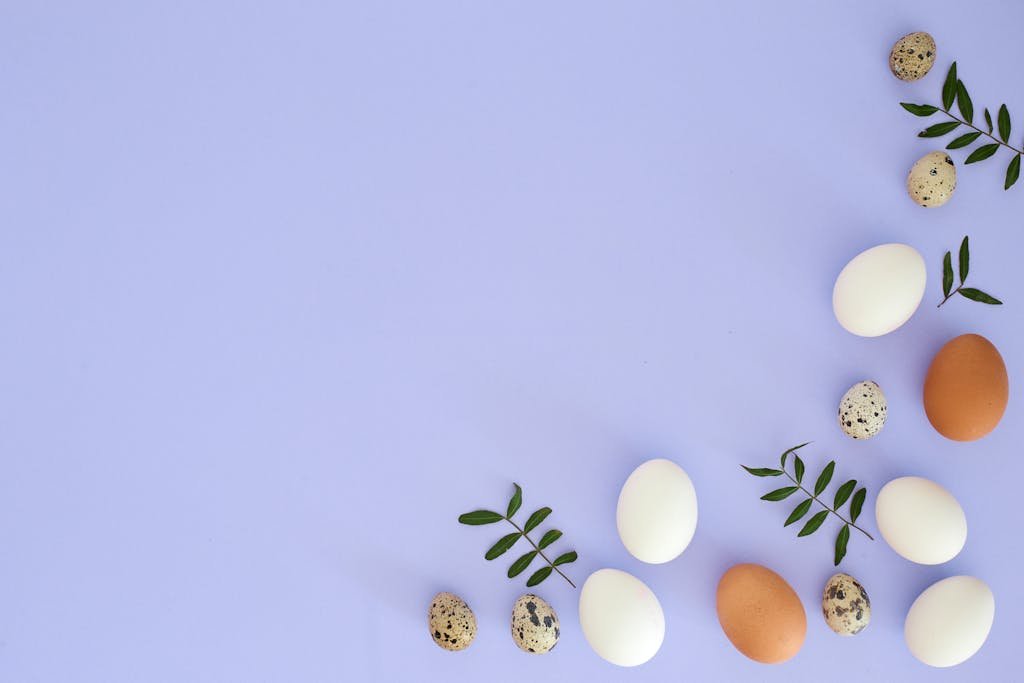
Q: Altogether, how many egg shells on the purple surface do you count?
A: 13